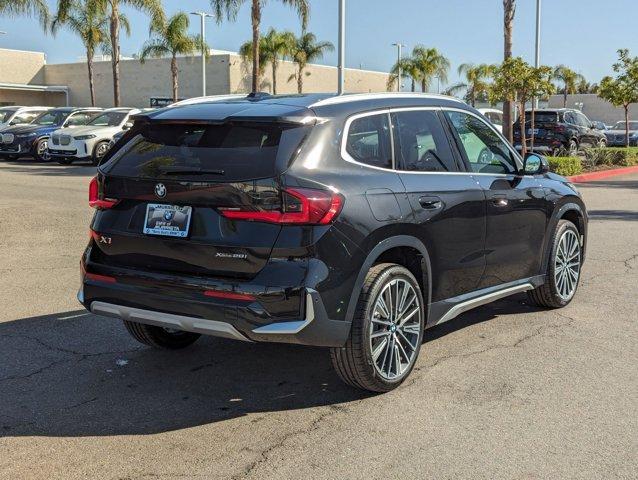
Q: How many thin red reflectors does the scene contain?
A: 2